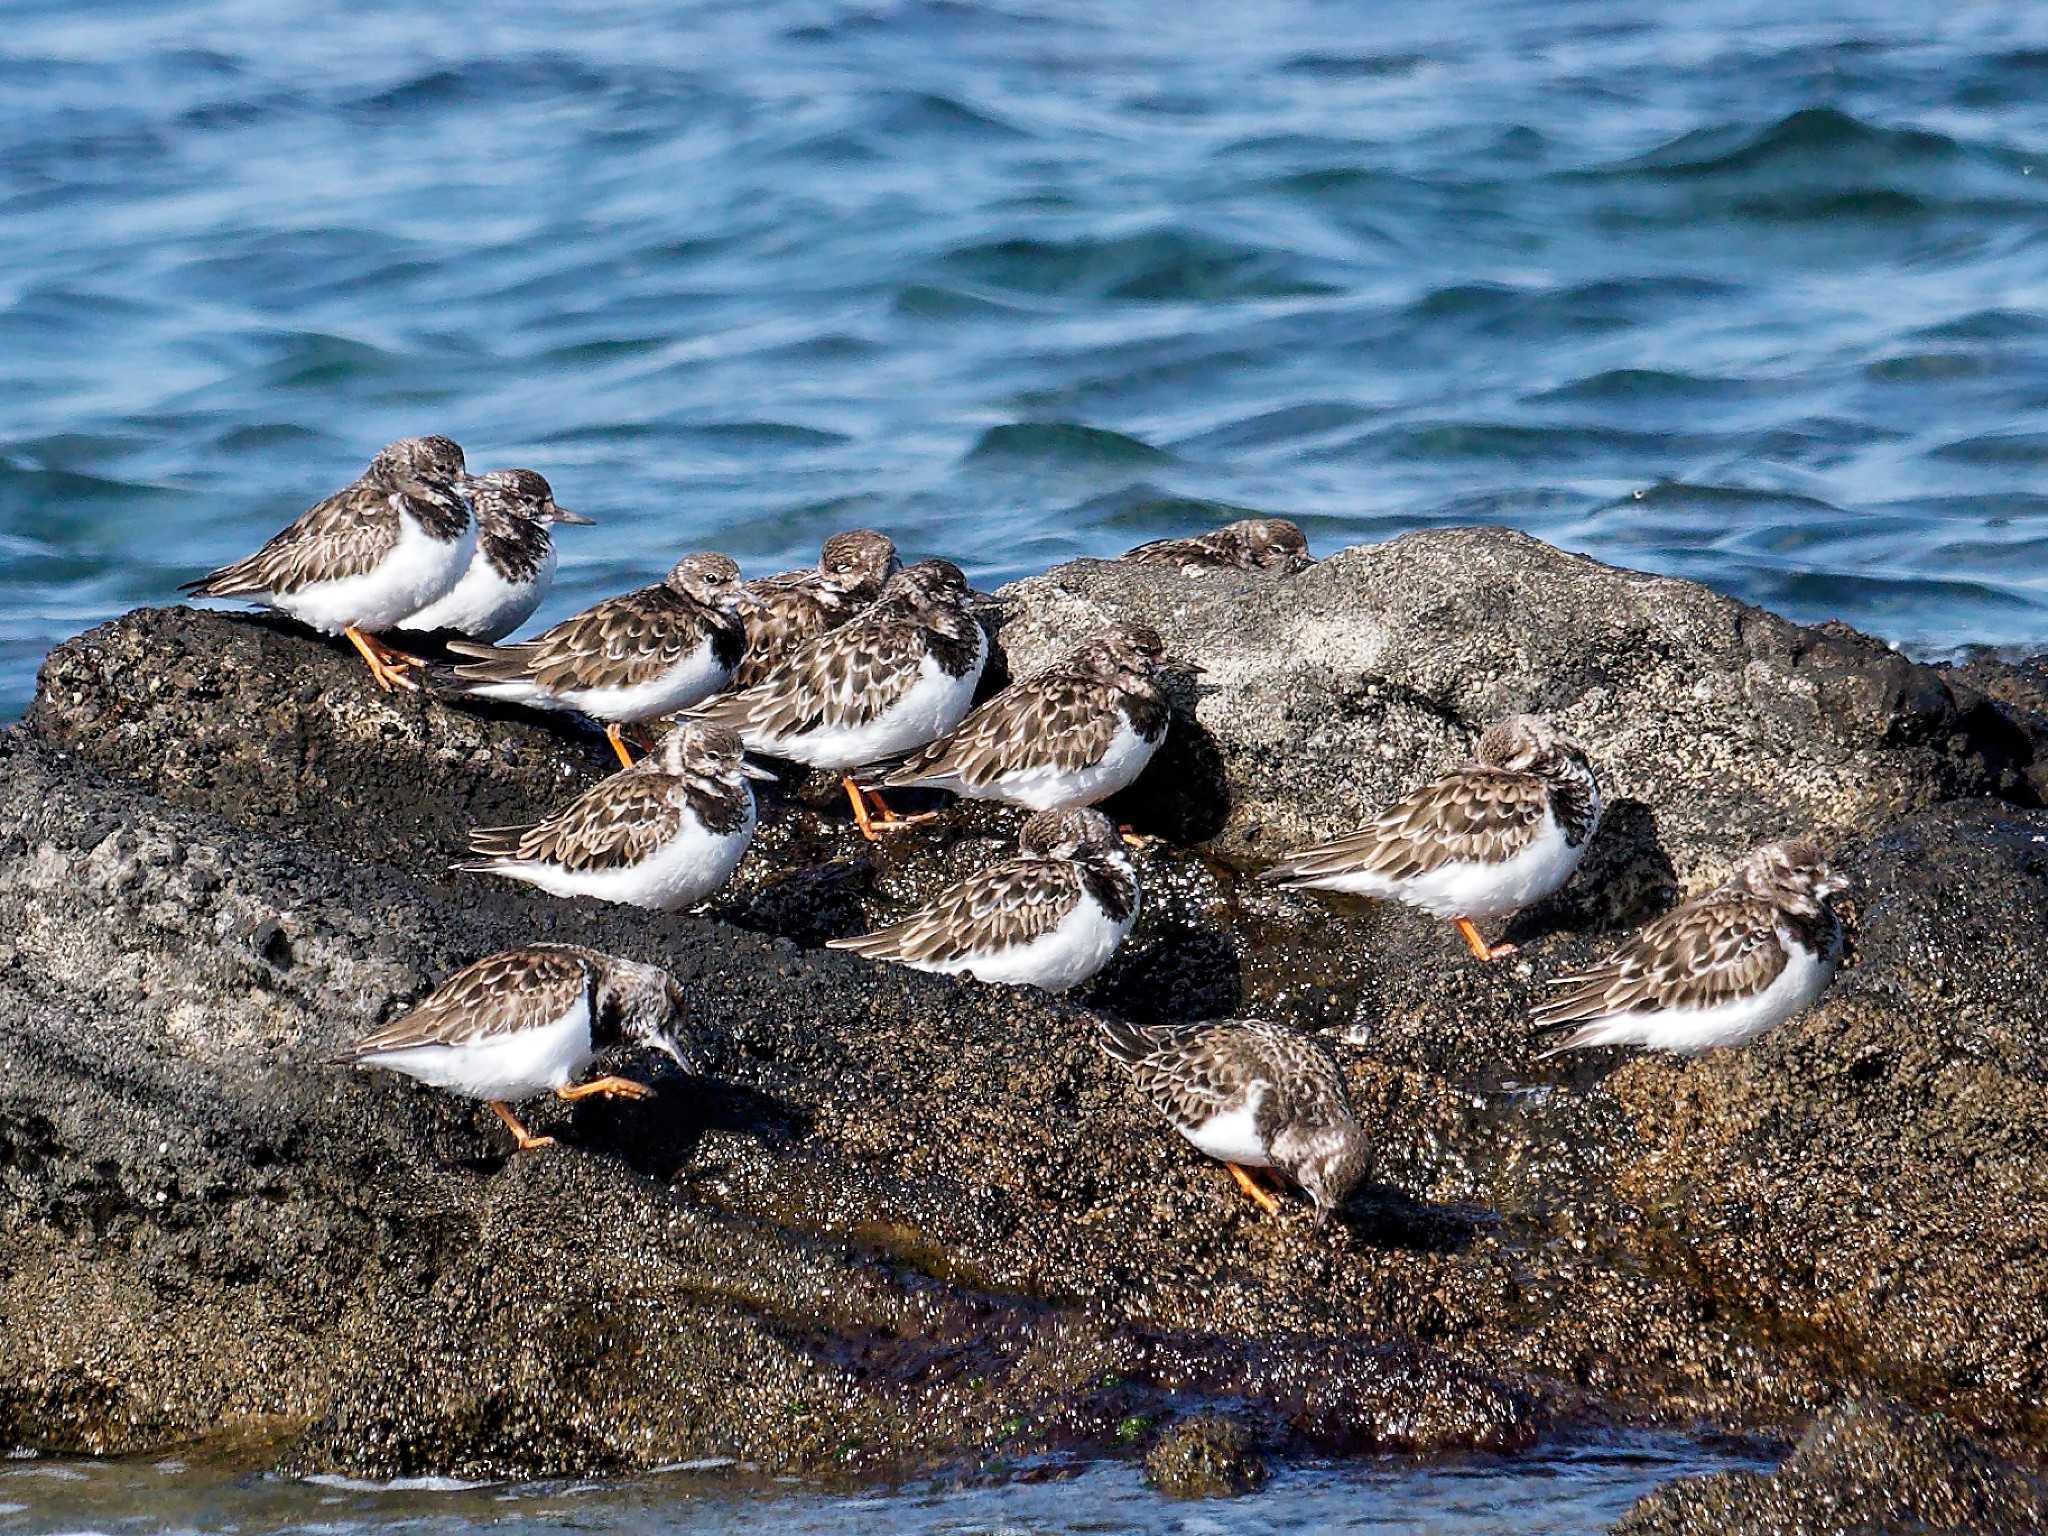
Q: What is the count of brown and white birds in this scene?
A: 13